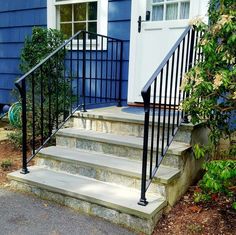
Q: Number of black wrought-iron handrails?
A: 2